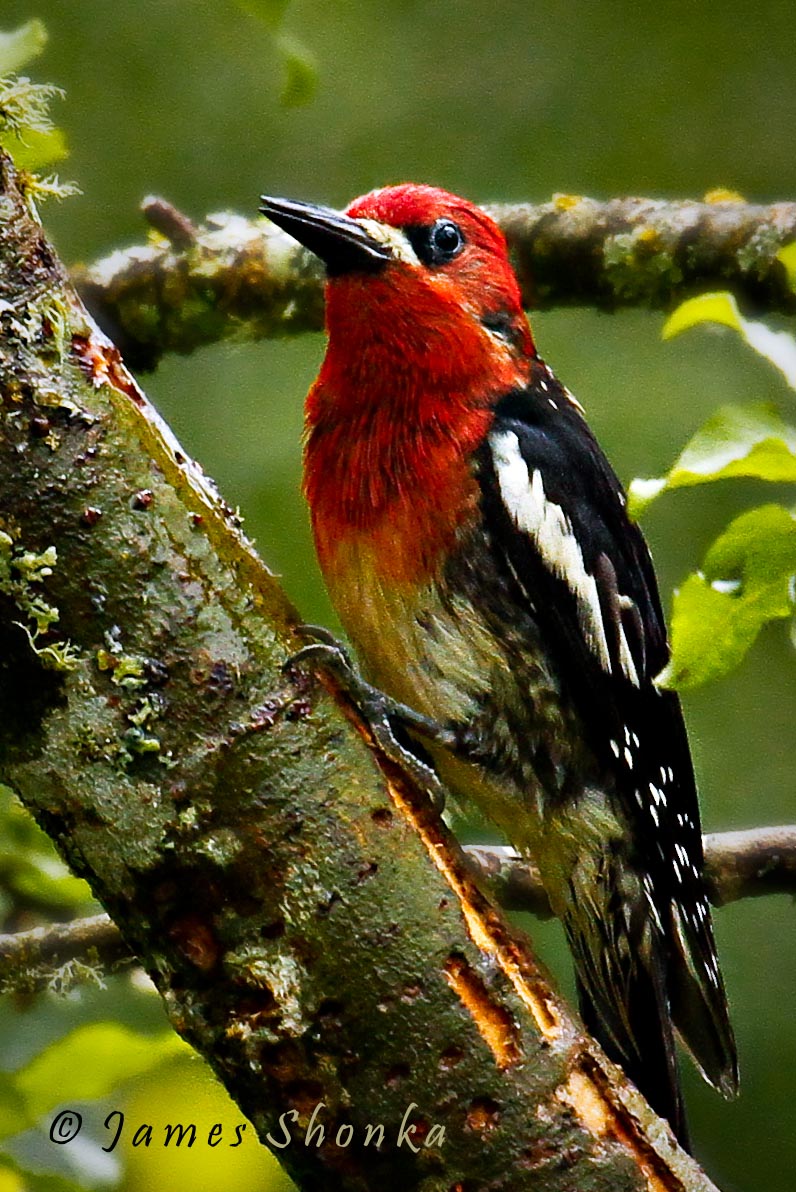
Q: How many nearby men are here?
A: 0